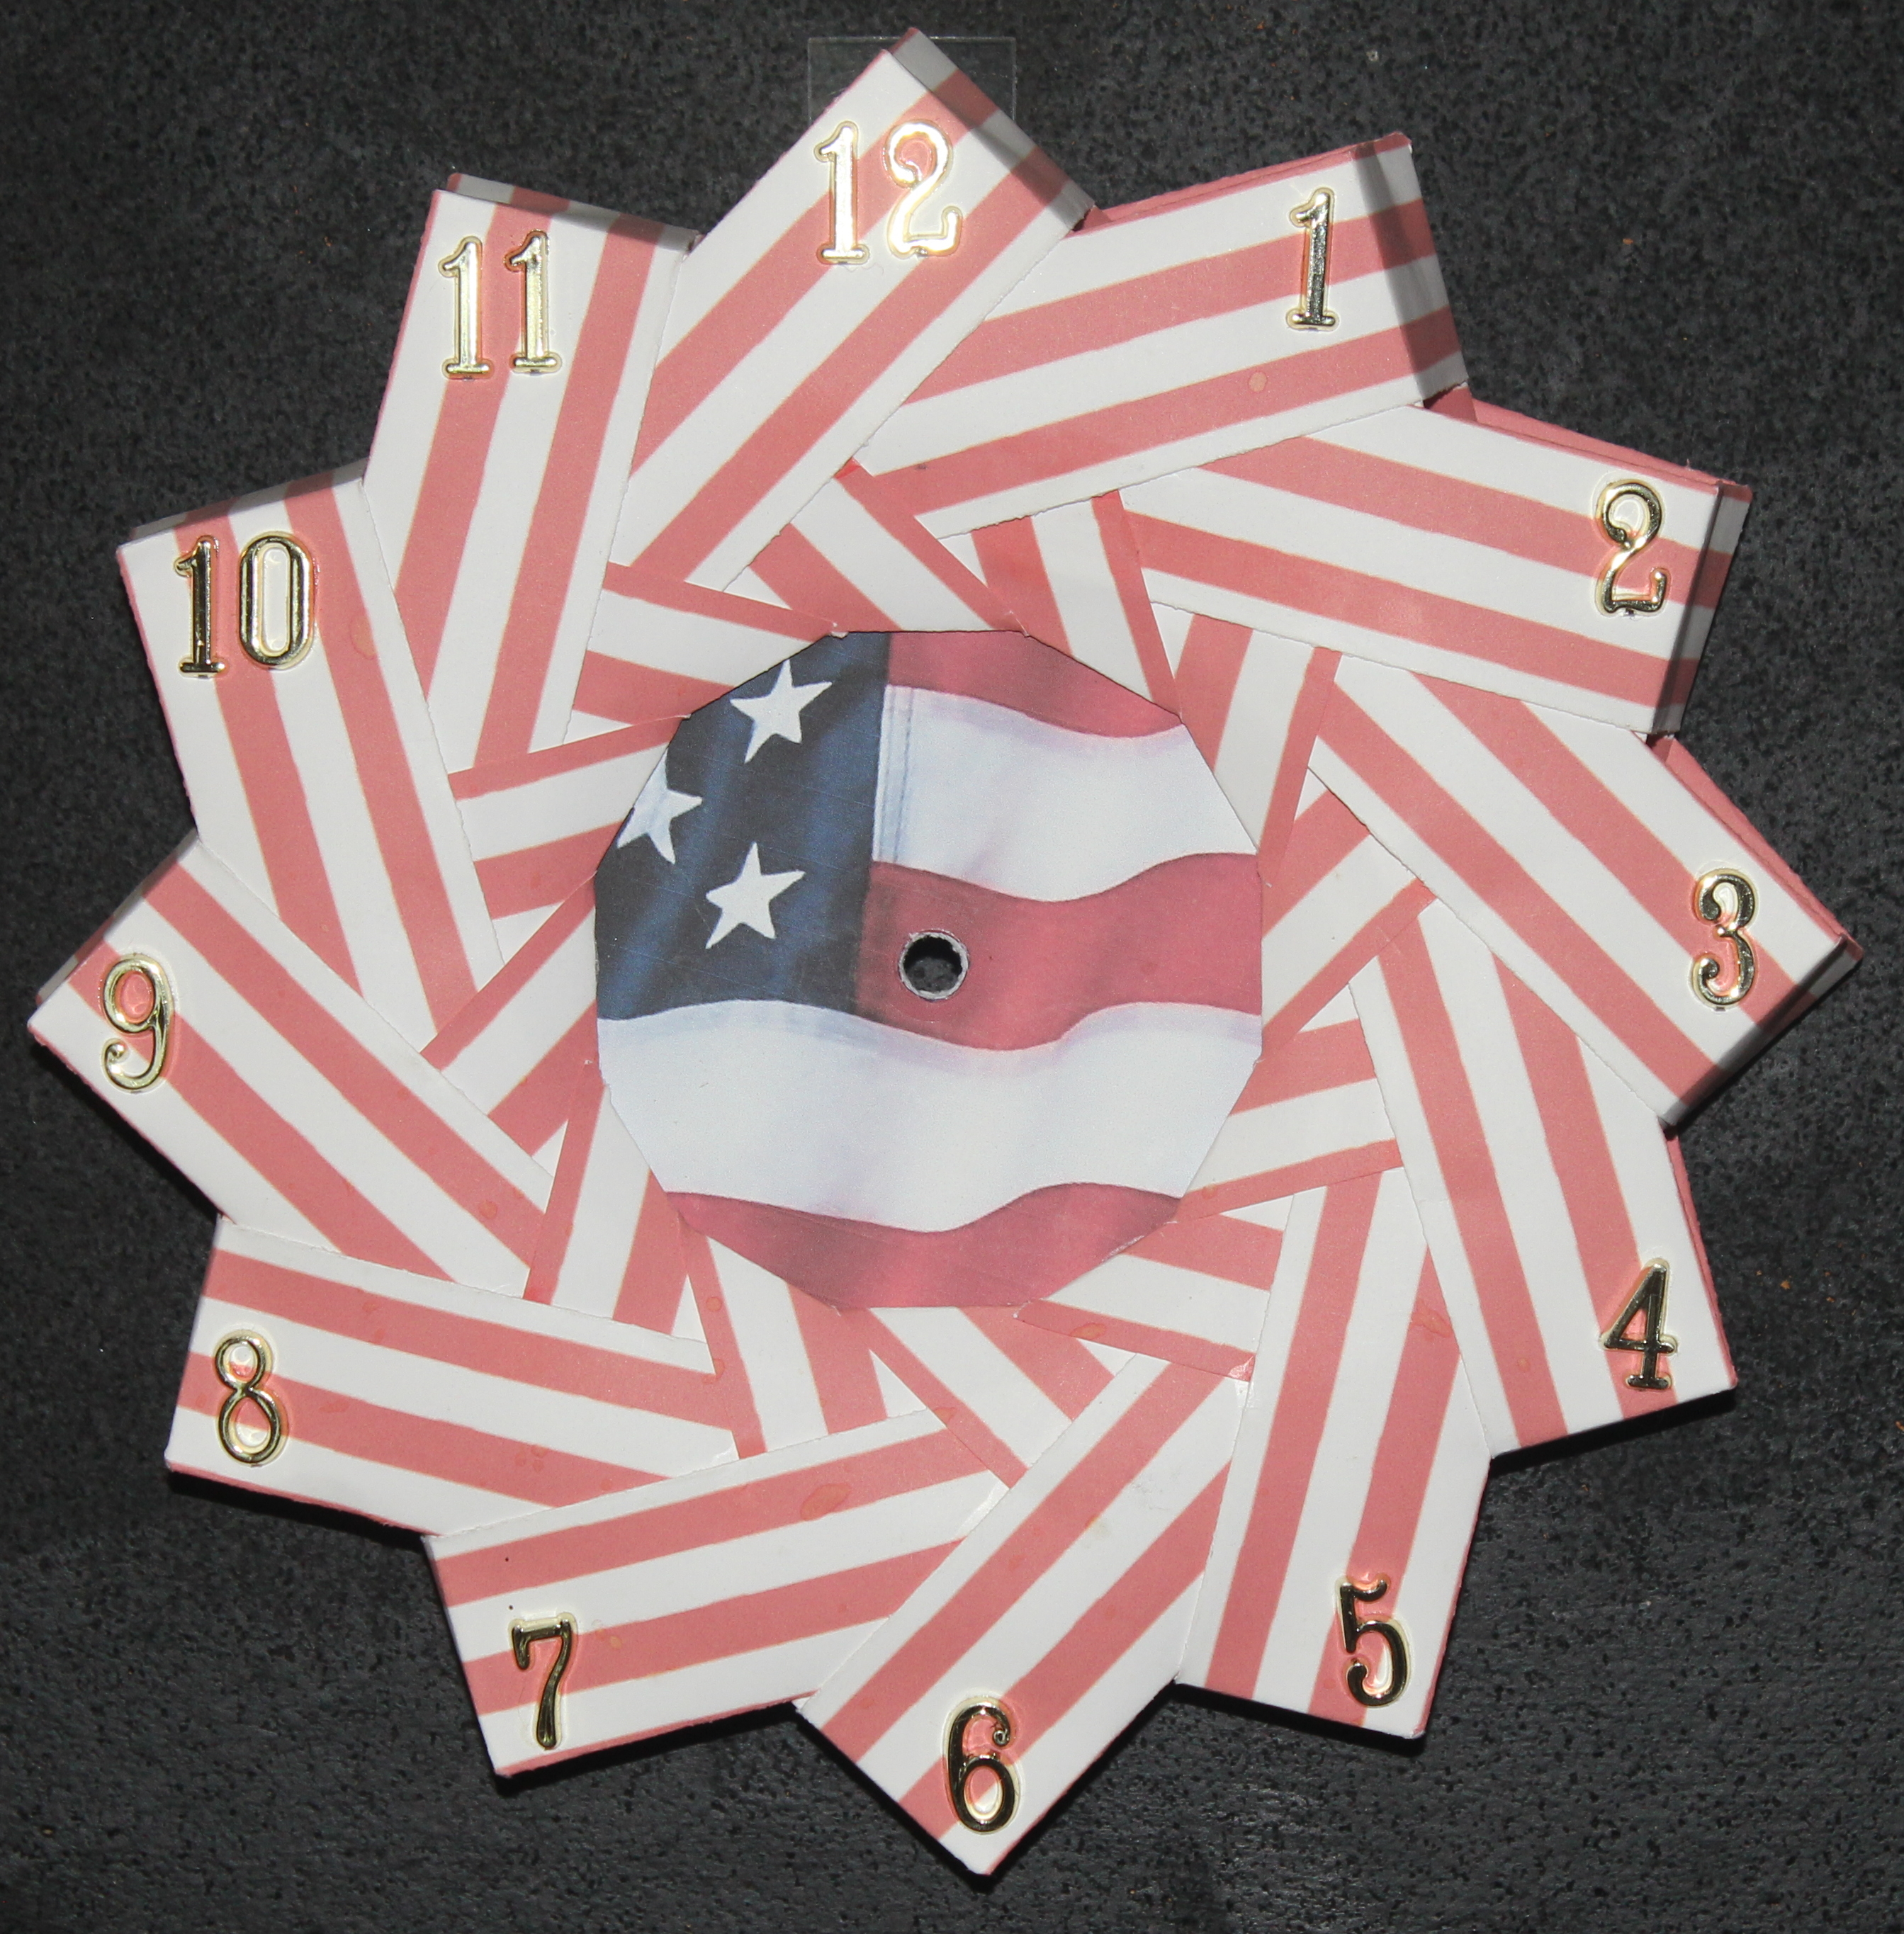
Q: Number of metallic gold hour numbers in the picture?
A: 12